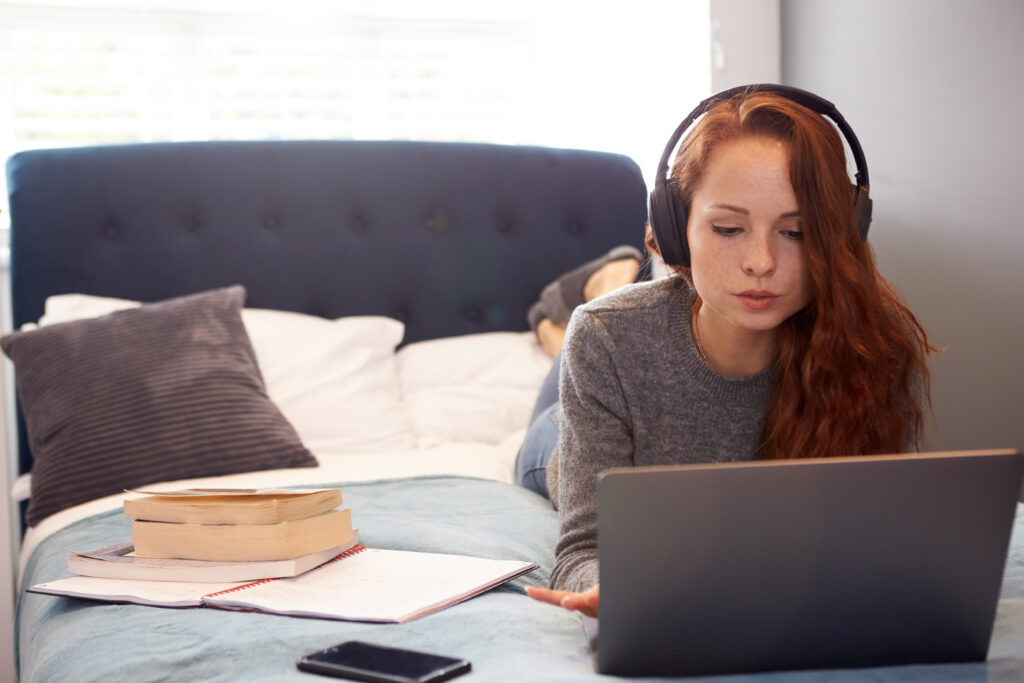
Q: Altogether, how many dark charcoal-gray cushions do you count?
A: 1